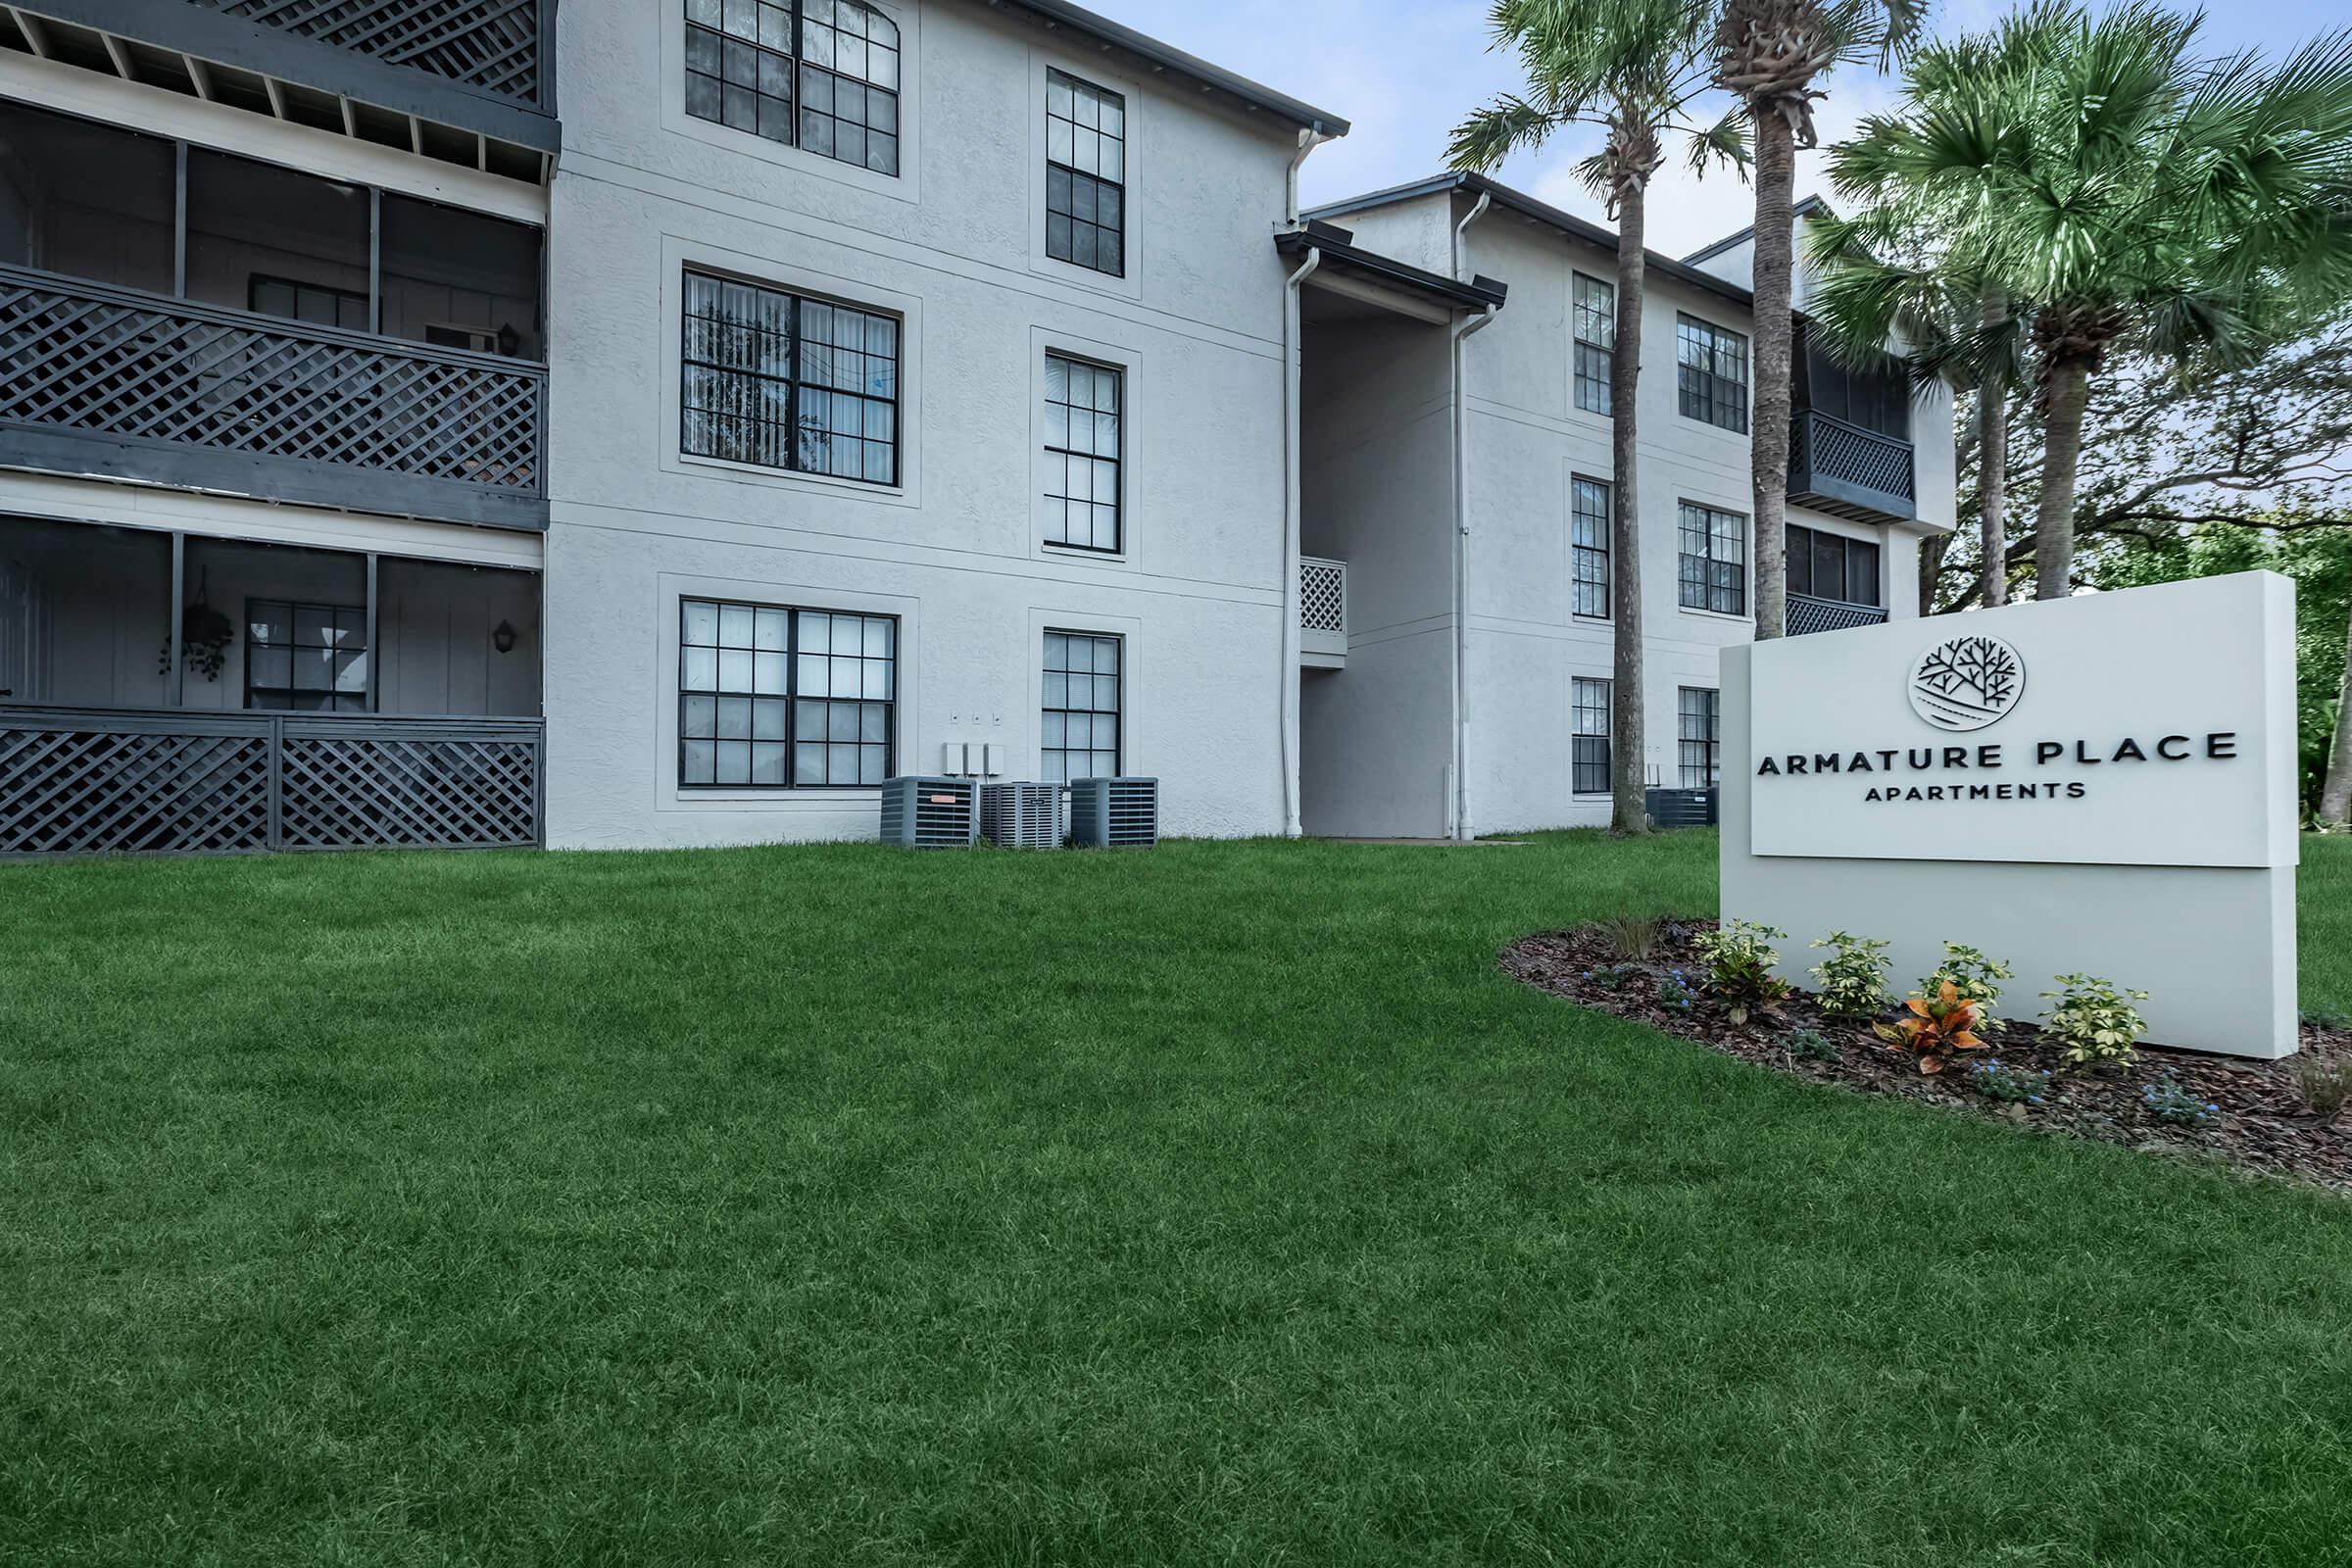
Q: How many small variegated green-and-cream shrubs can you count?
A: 4